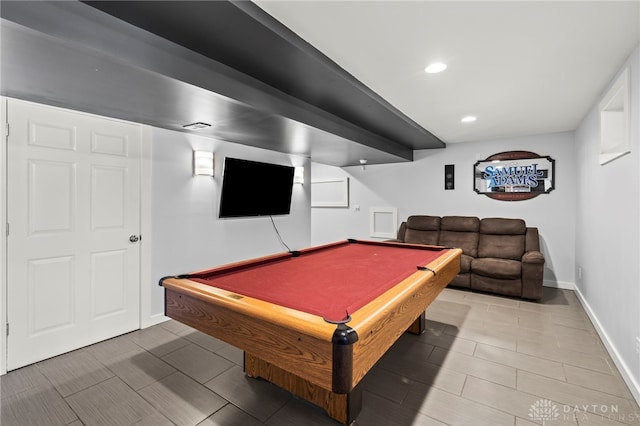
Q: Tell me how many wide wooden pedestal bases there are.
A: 2